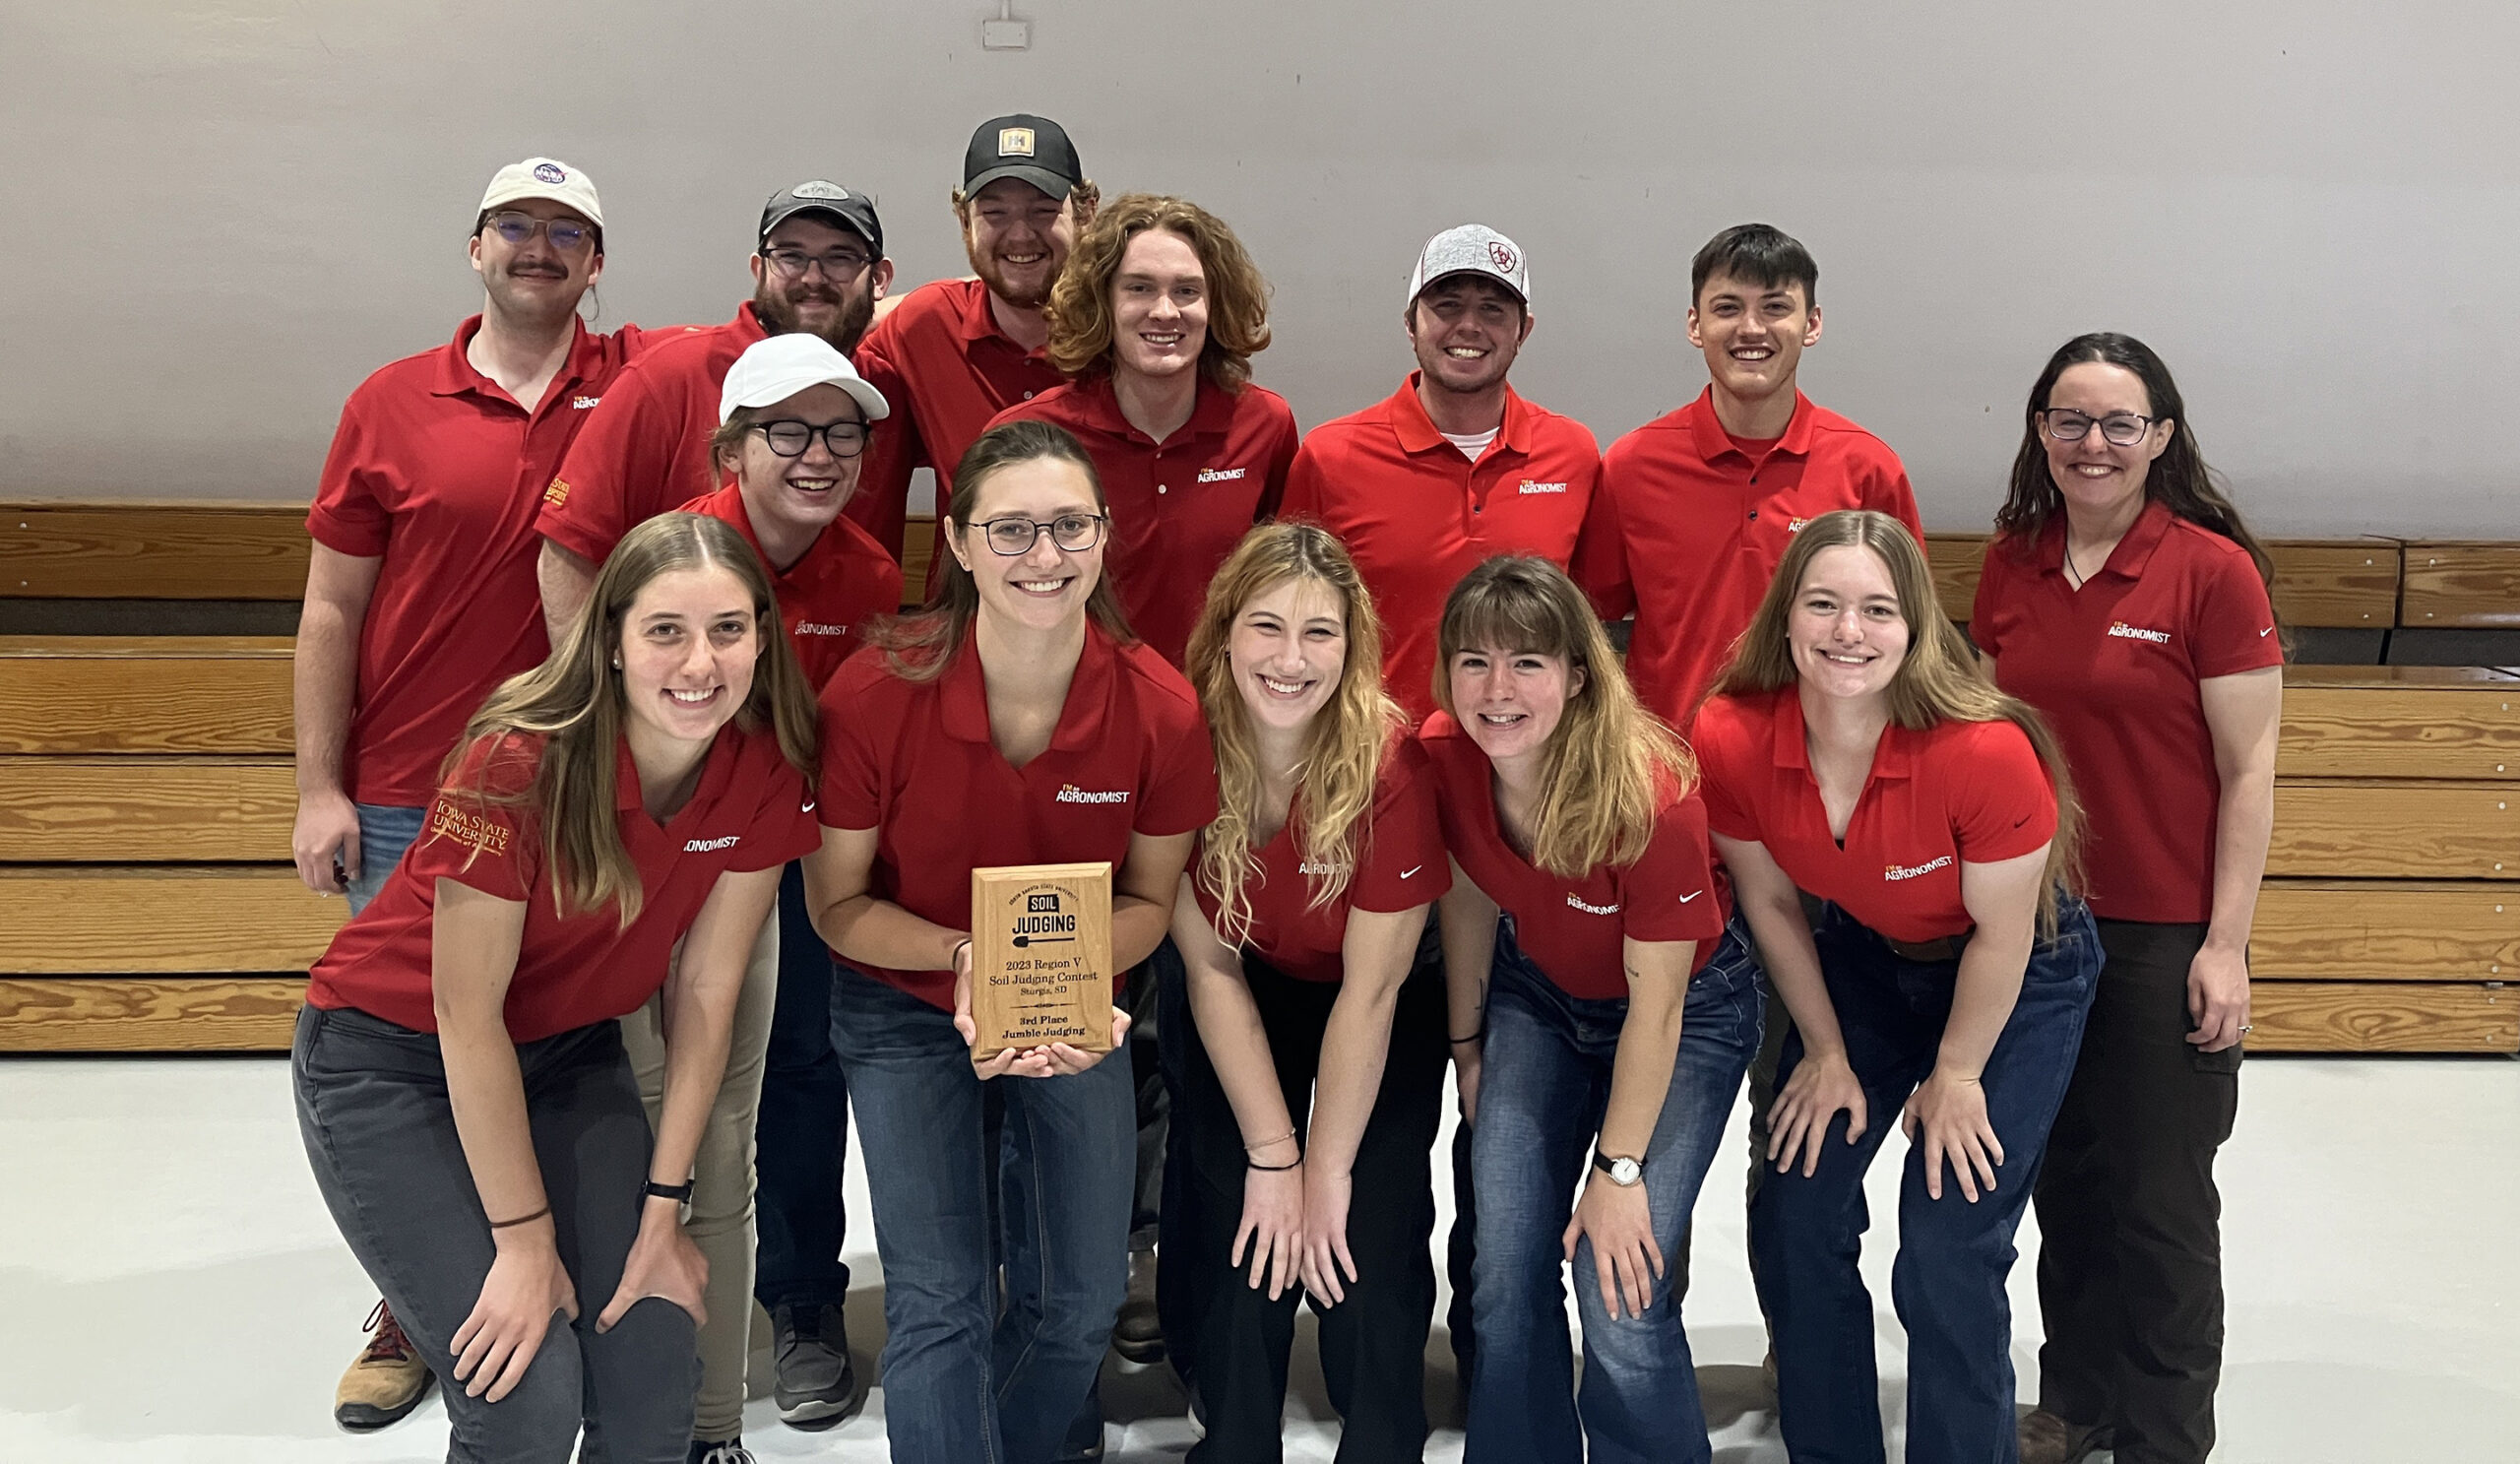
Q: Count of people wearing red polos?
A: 13